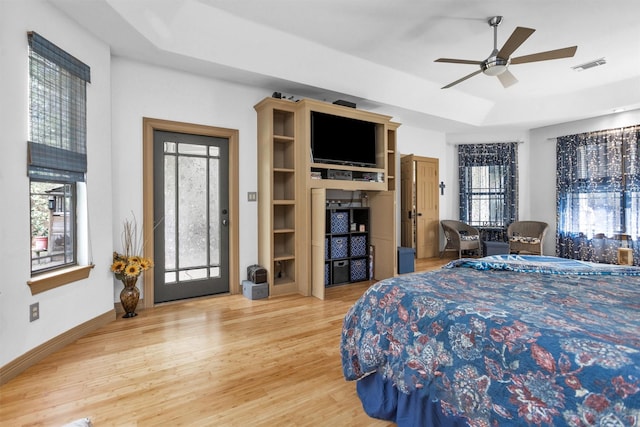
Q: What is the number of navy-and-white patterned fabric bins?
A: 6